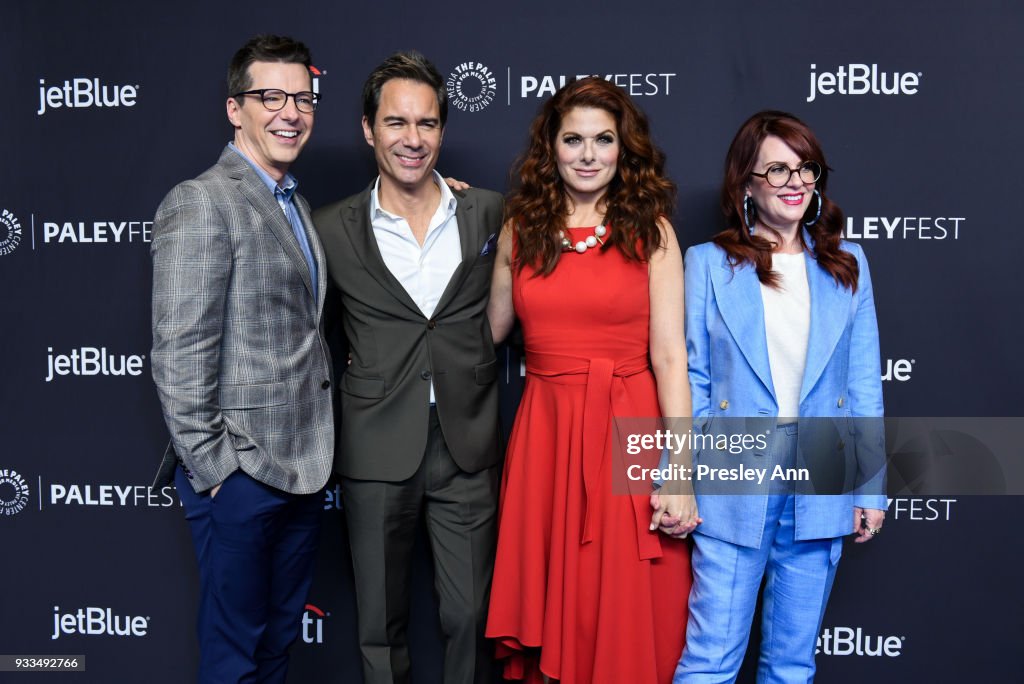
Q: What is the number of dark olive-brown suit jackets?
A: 1